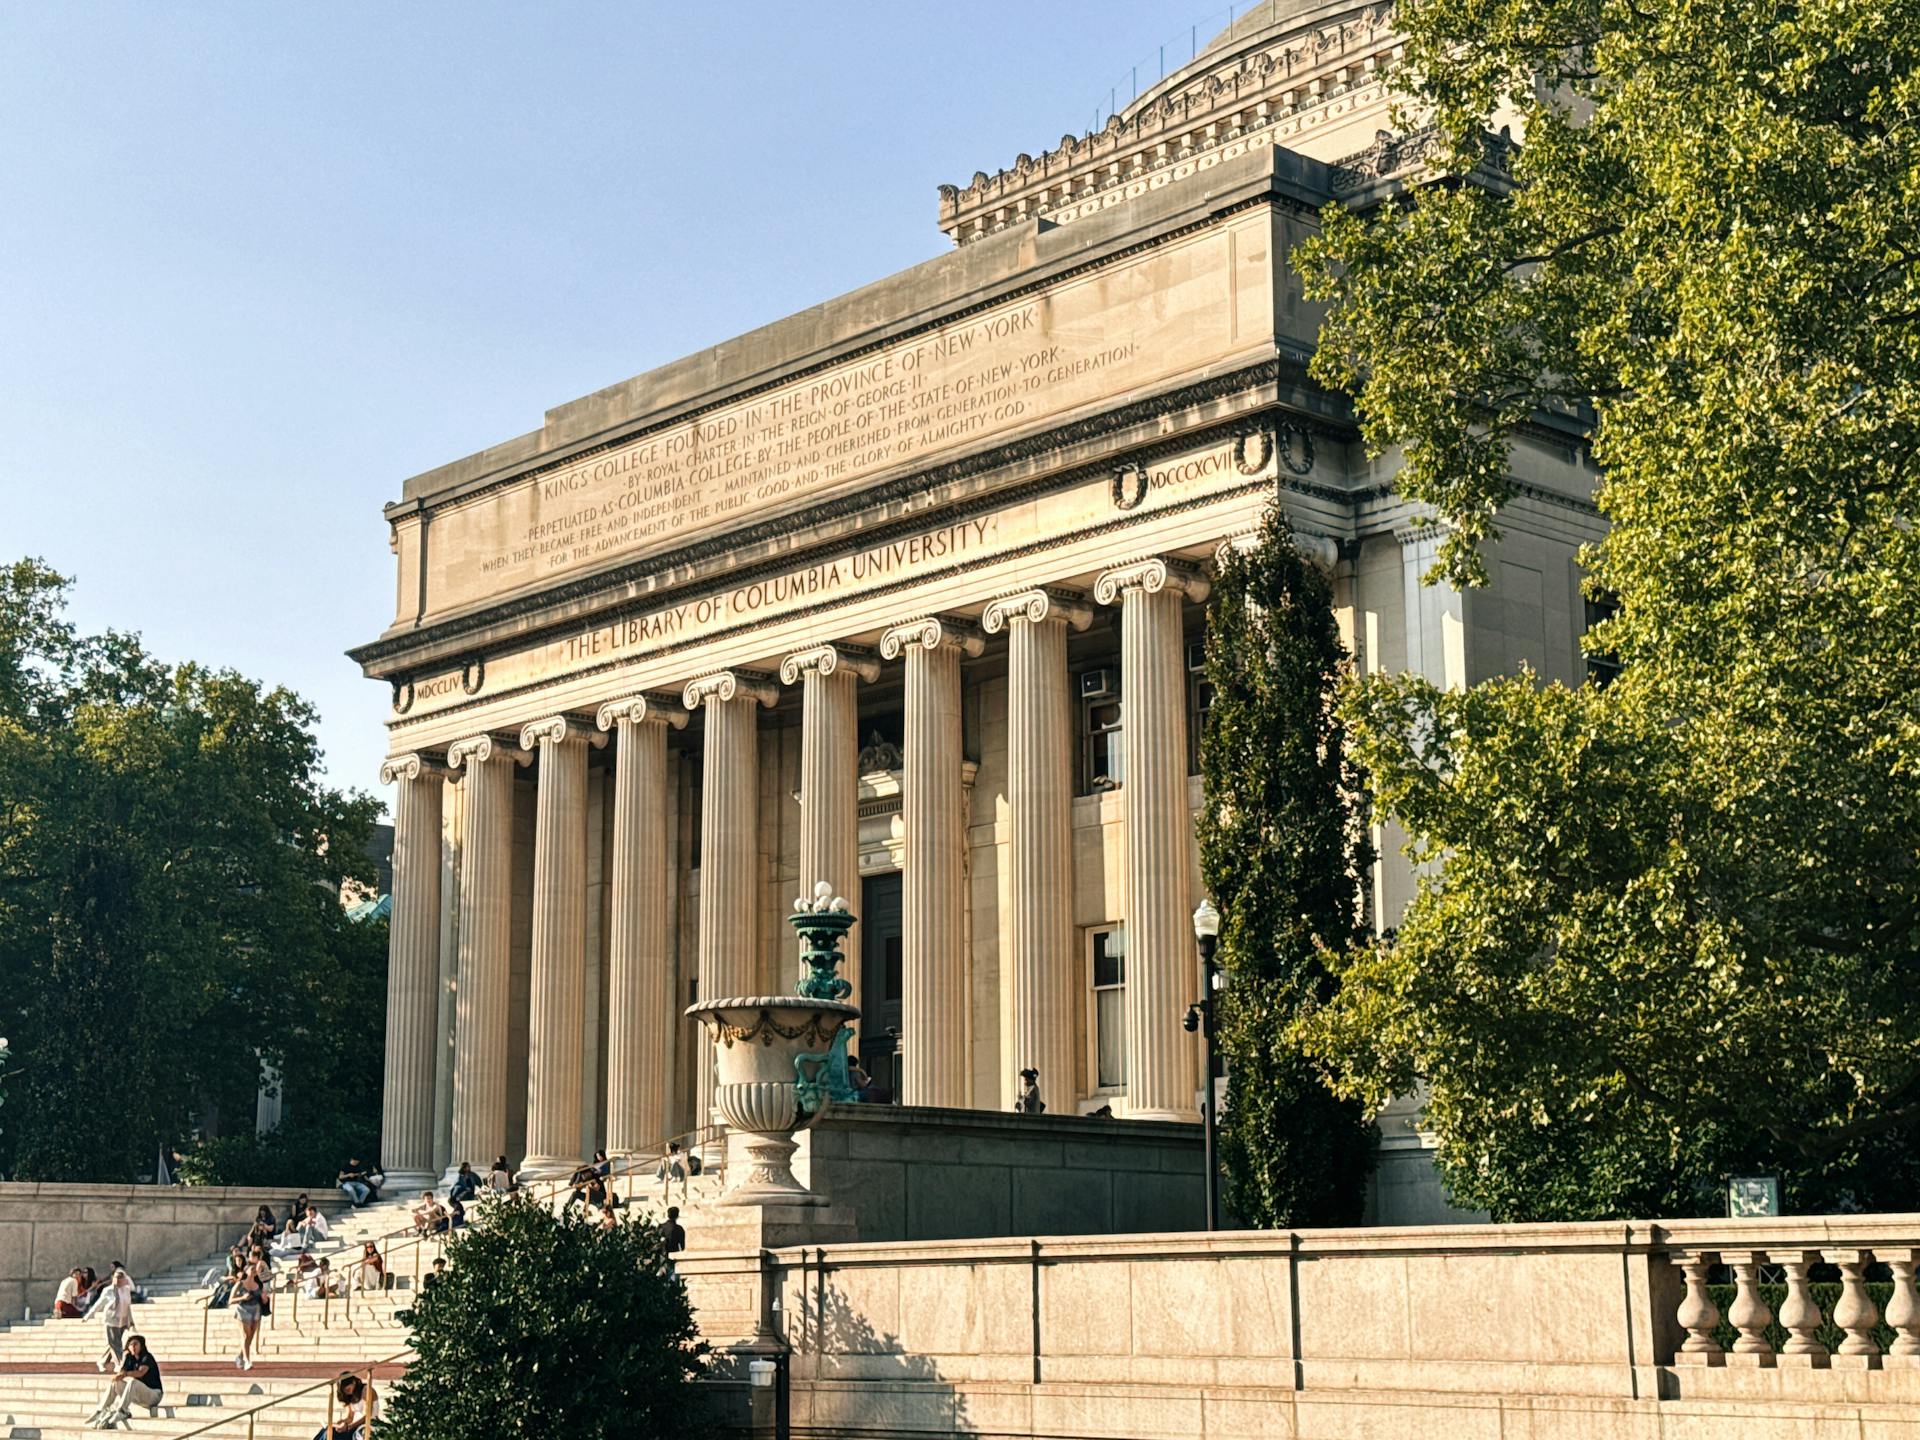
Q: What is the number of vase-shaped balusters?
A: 5